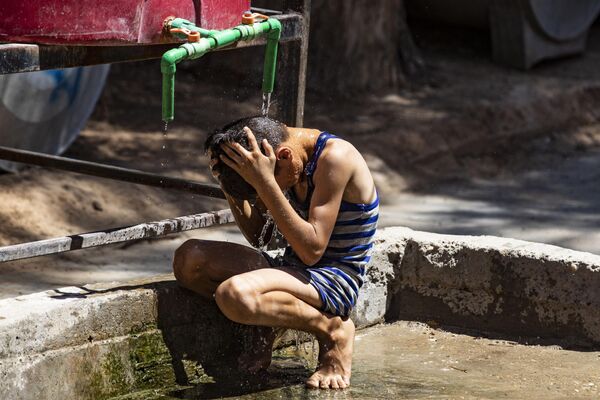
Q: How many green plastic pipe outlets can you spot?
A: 2